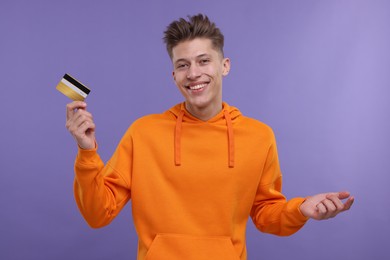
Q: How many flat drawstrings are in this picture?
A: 2